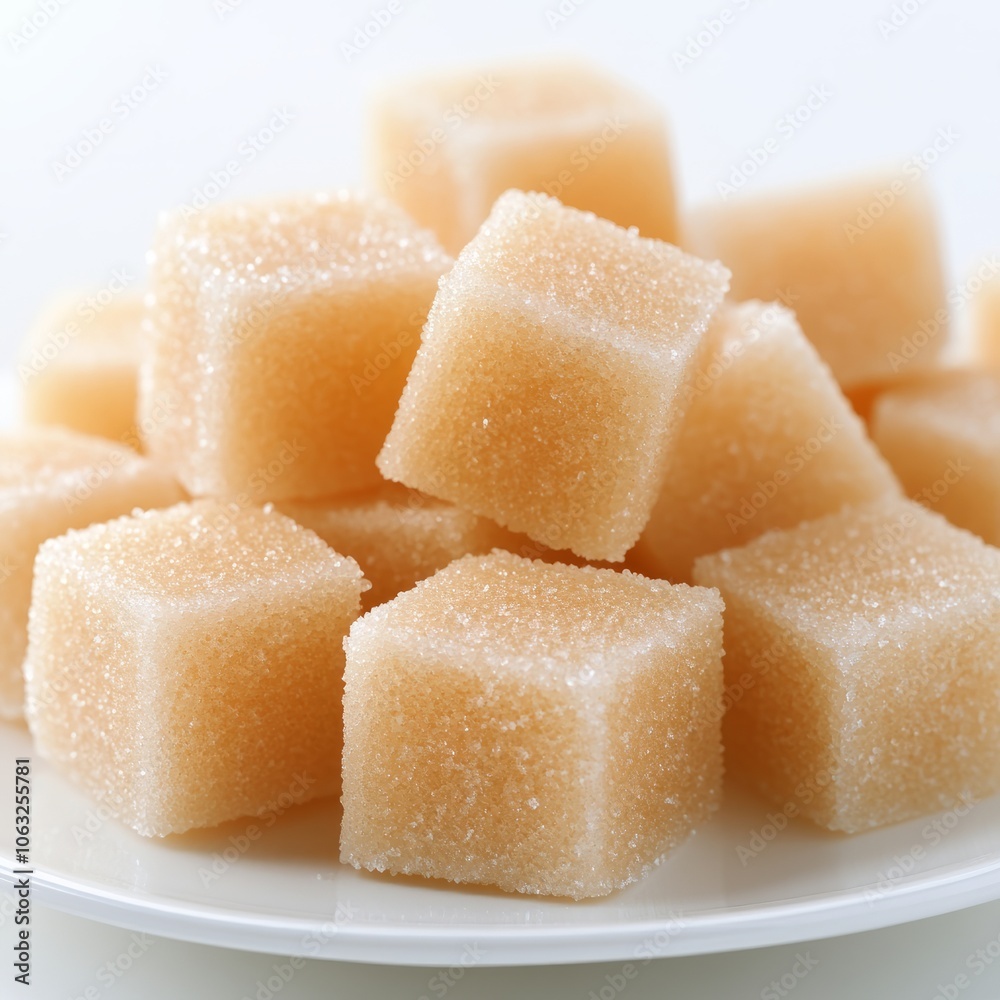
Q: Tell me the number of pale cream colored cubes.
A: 13